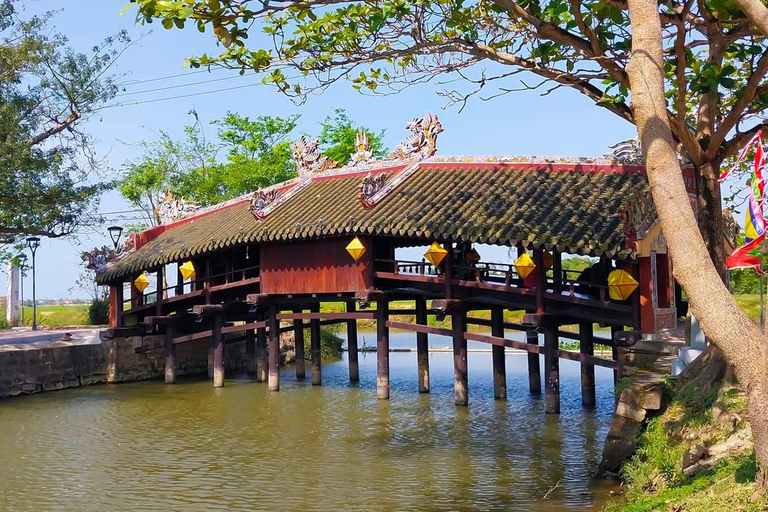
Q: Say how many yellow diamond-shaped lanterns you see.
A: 6